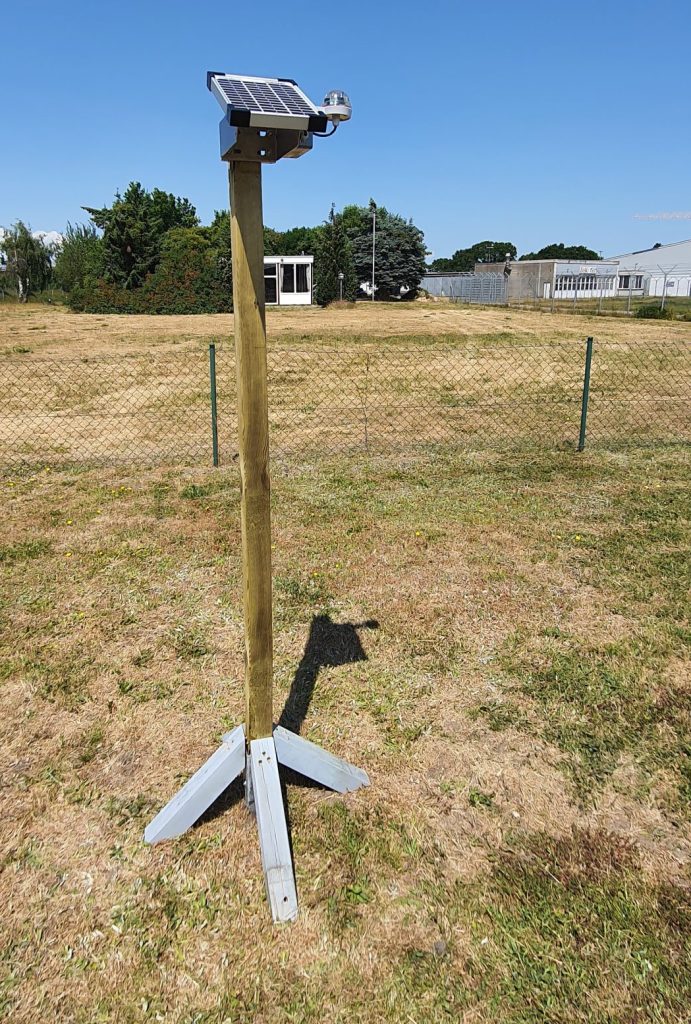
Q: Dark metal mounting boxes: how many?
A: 1